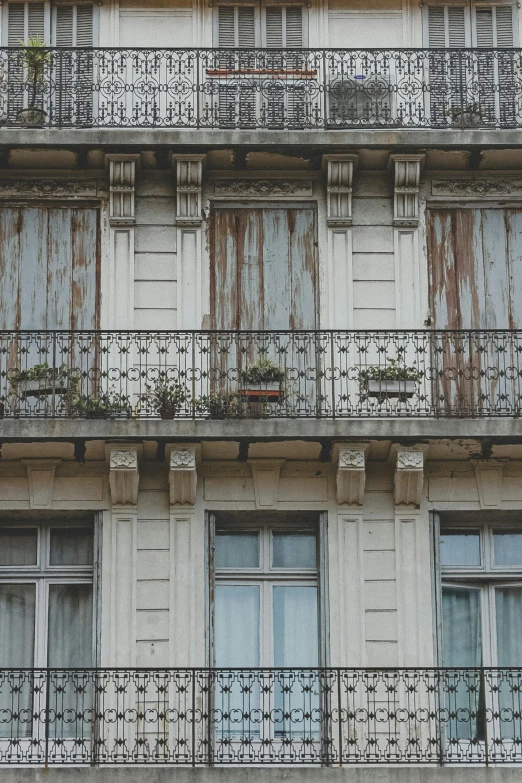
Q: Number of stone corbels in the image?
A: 8